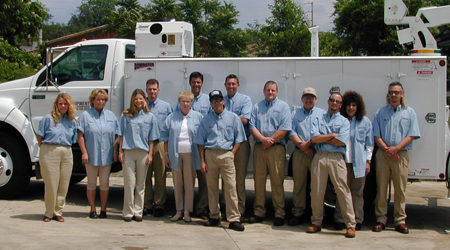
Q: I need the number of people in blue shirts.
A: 13